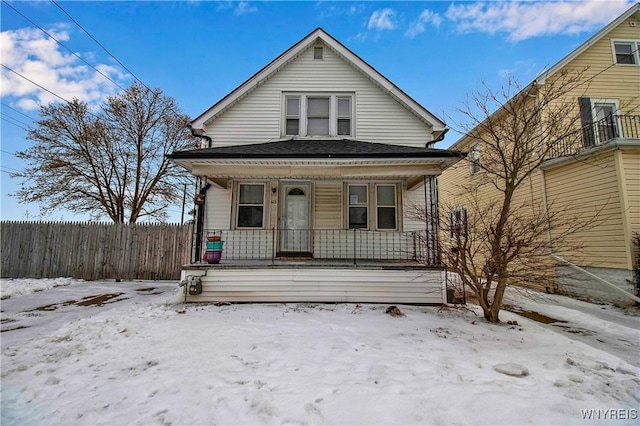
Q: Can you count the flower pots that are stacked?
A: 3